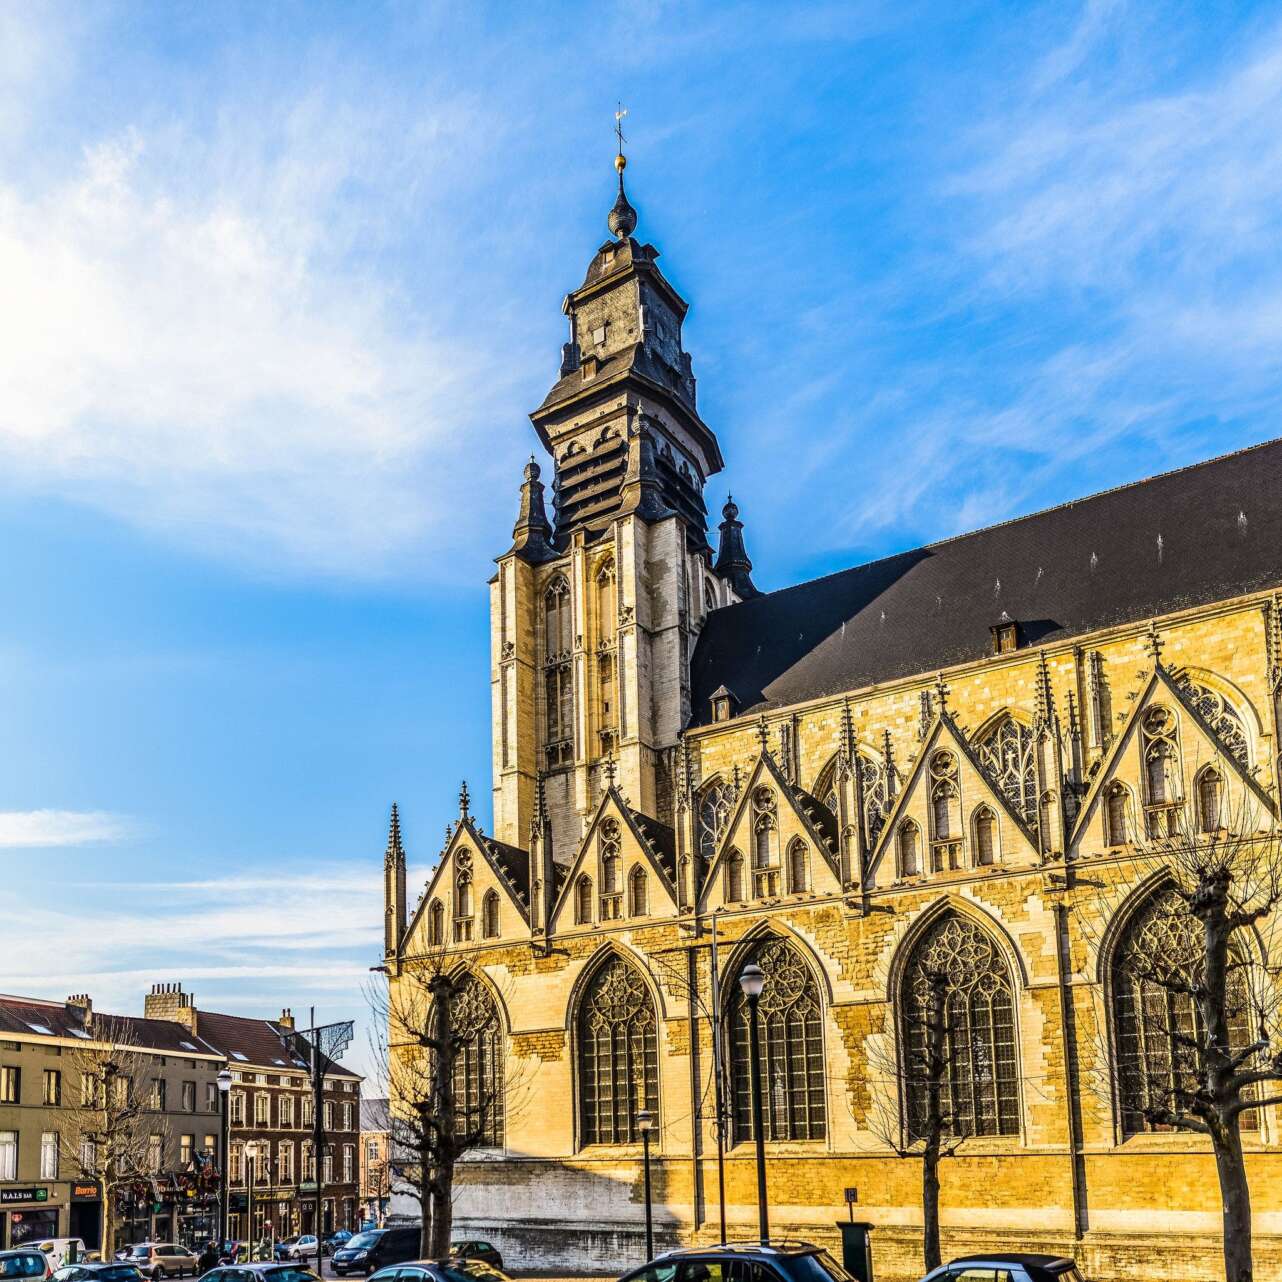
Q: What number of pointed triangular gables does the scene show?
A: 5